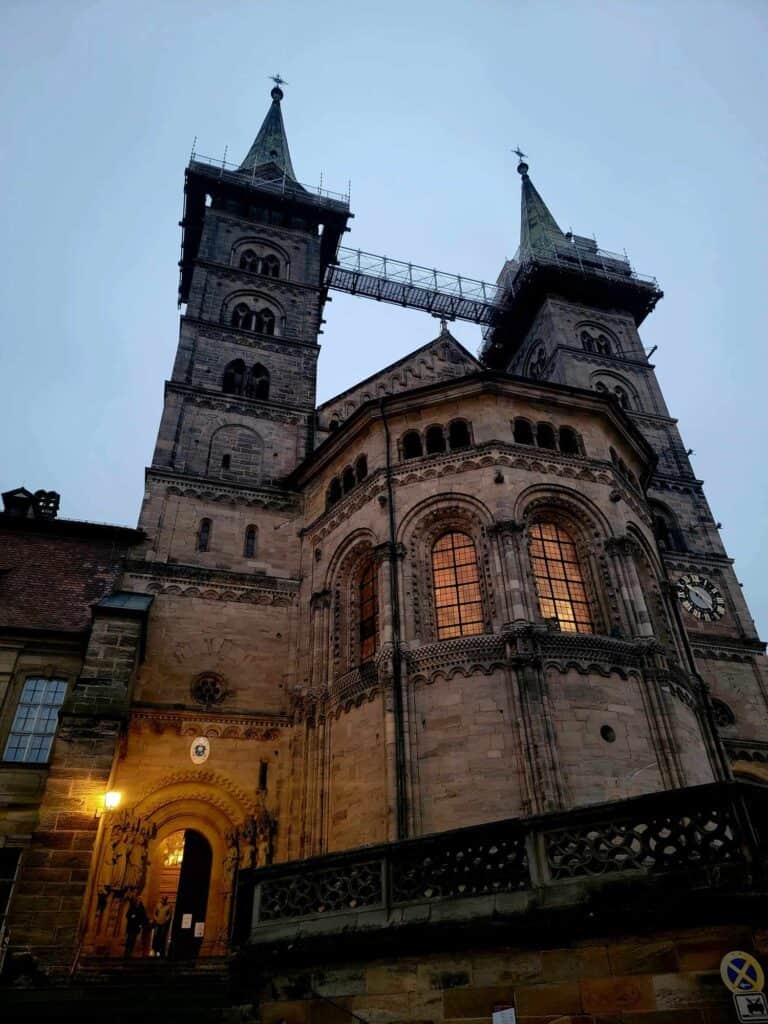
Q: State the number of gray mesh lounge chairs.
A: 0